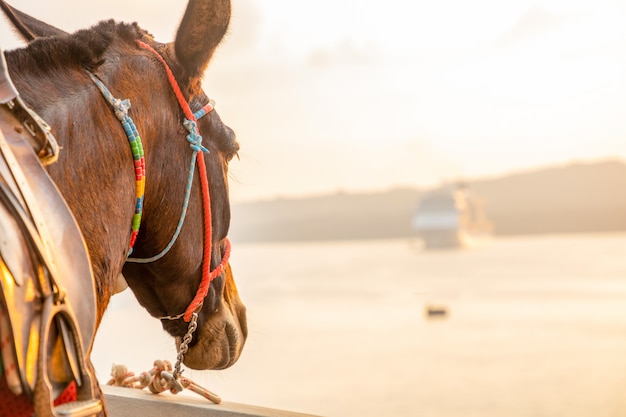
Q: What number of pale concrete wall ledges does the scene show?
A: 1